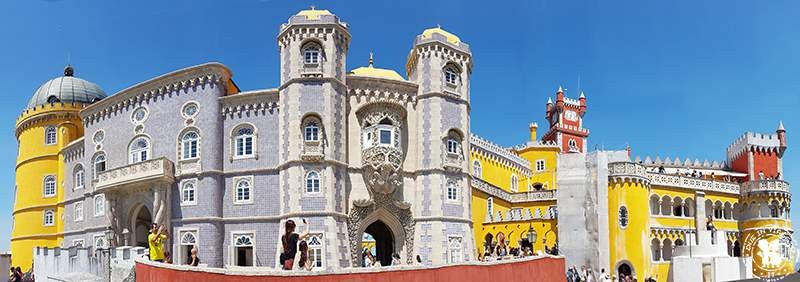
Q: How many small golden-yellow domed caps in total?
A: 3